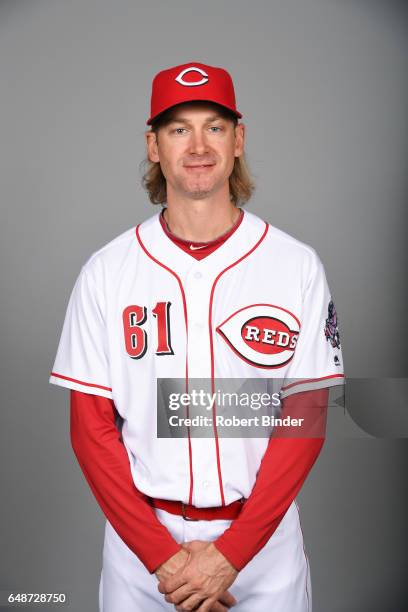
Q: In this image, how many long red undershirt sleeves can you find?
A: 2